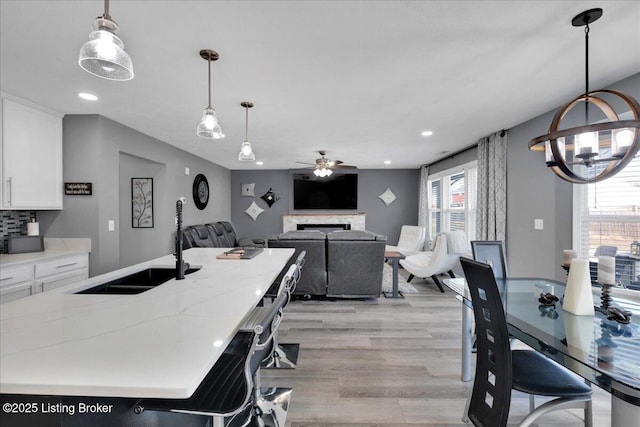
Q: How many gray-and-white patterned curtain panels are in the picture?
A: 2